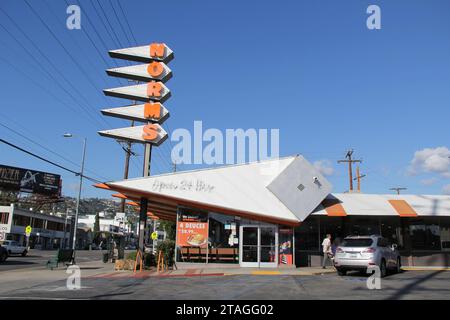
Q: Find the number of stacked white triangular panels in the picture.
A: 5